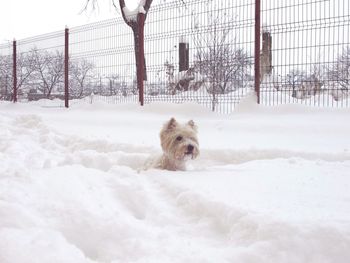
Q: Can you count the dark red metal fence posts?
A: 4